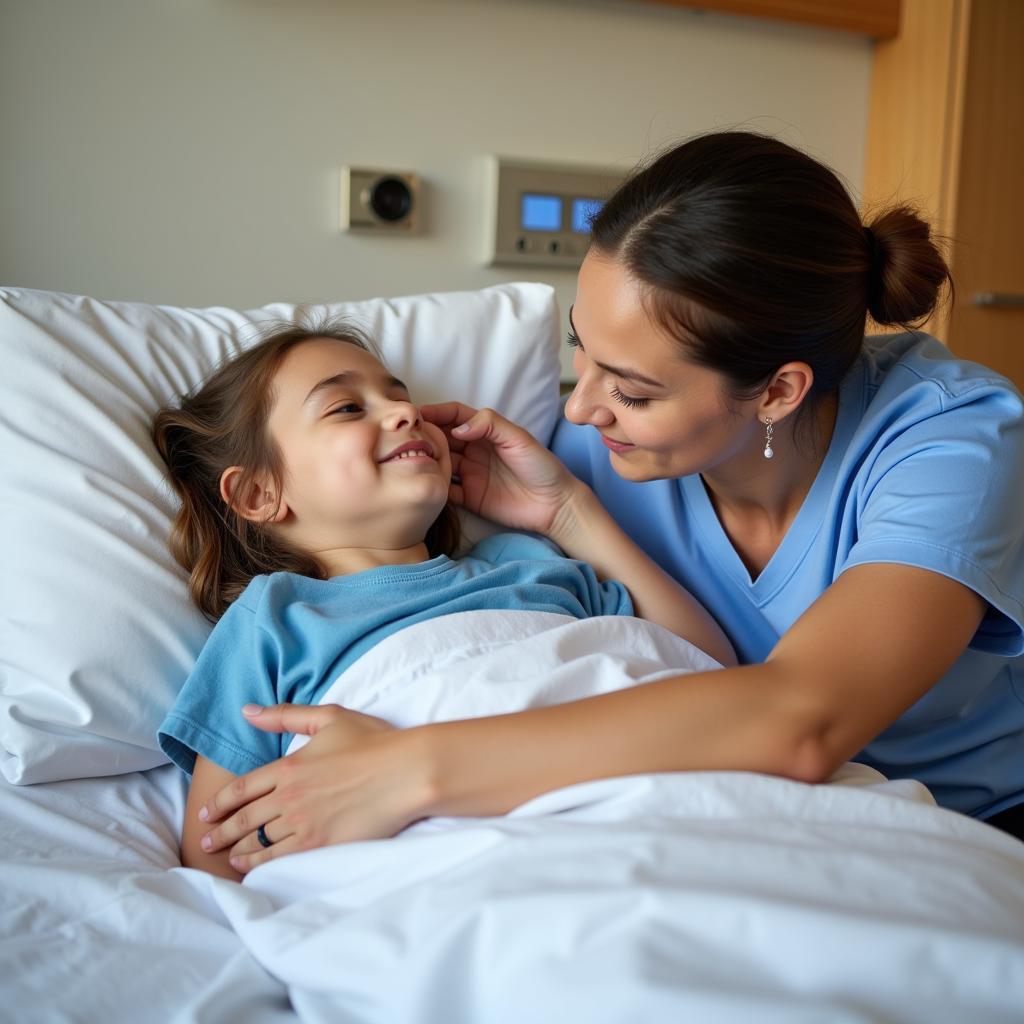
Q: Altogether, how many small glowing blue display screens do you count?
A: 2